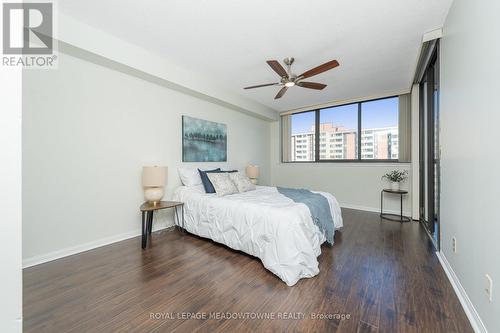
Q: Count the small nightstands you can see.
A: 2